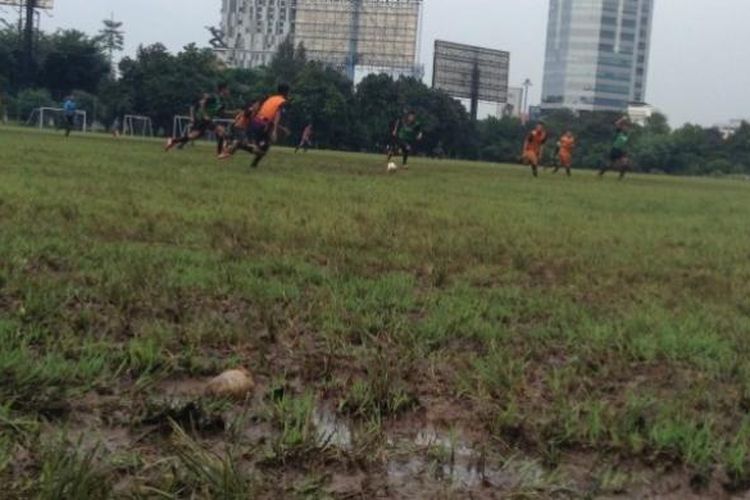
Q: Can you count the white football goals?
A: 3